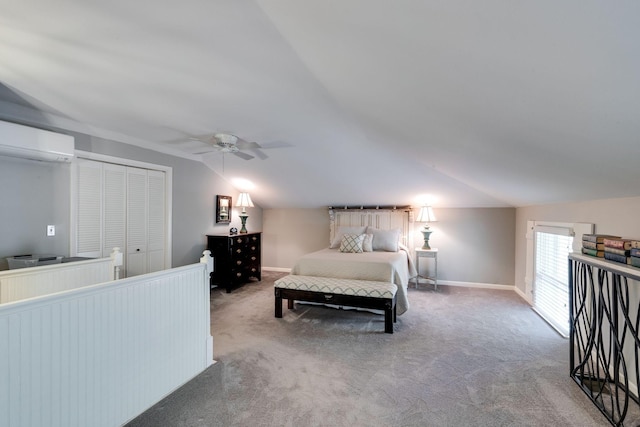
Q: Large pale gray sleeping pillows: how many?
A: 2